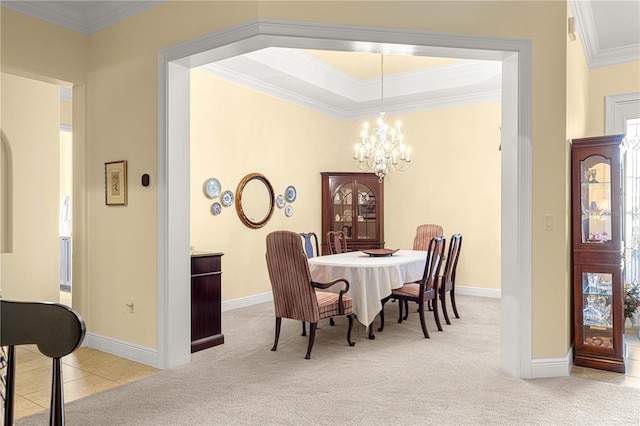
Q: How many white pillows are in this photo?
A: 0